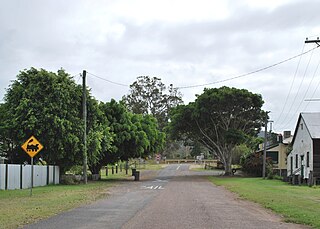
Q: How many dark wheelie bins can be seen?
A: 2